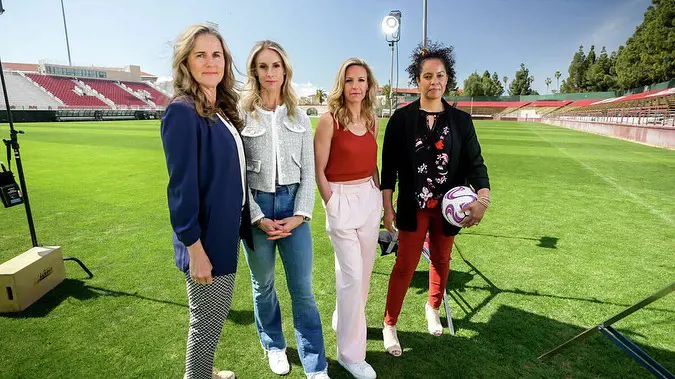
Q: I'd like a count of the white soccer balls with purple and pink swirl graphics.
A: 1